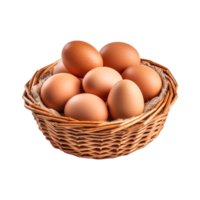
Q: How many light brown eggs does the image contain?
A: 8